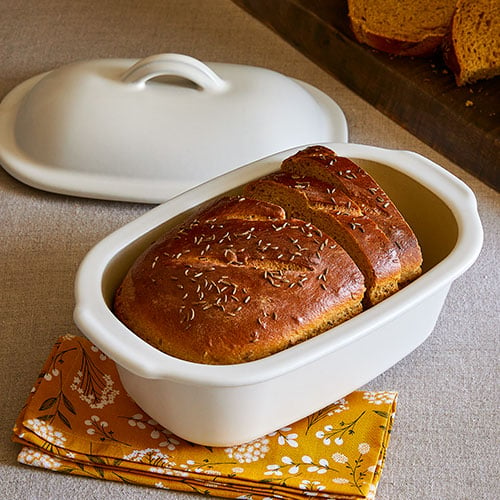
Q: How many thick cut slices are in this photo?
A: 4